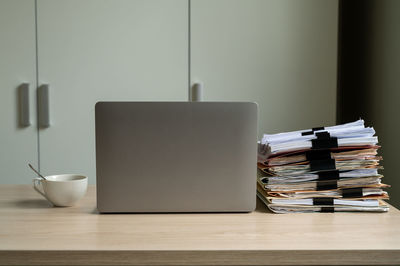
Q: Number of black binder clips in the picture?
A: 11